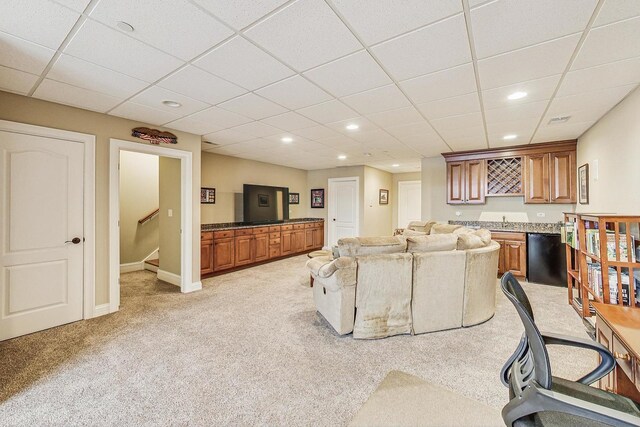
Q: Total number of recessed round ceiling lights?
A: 7